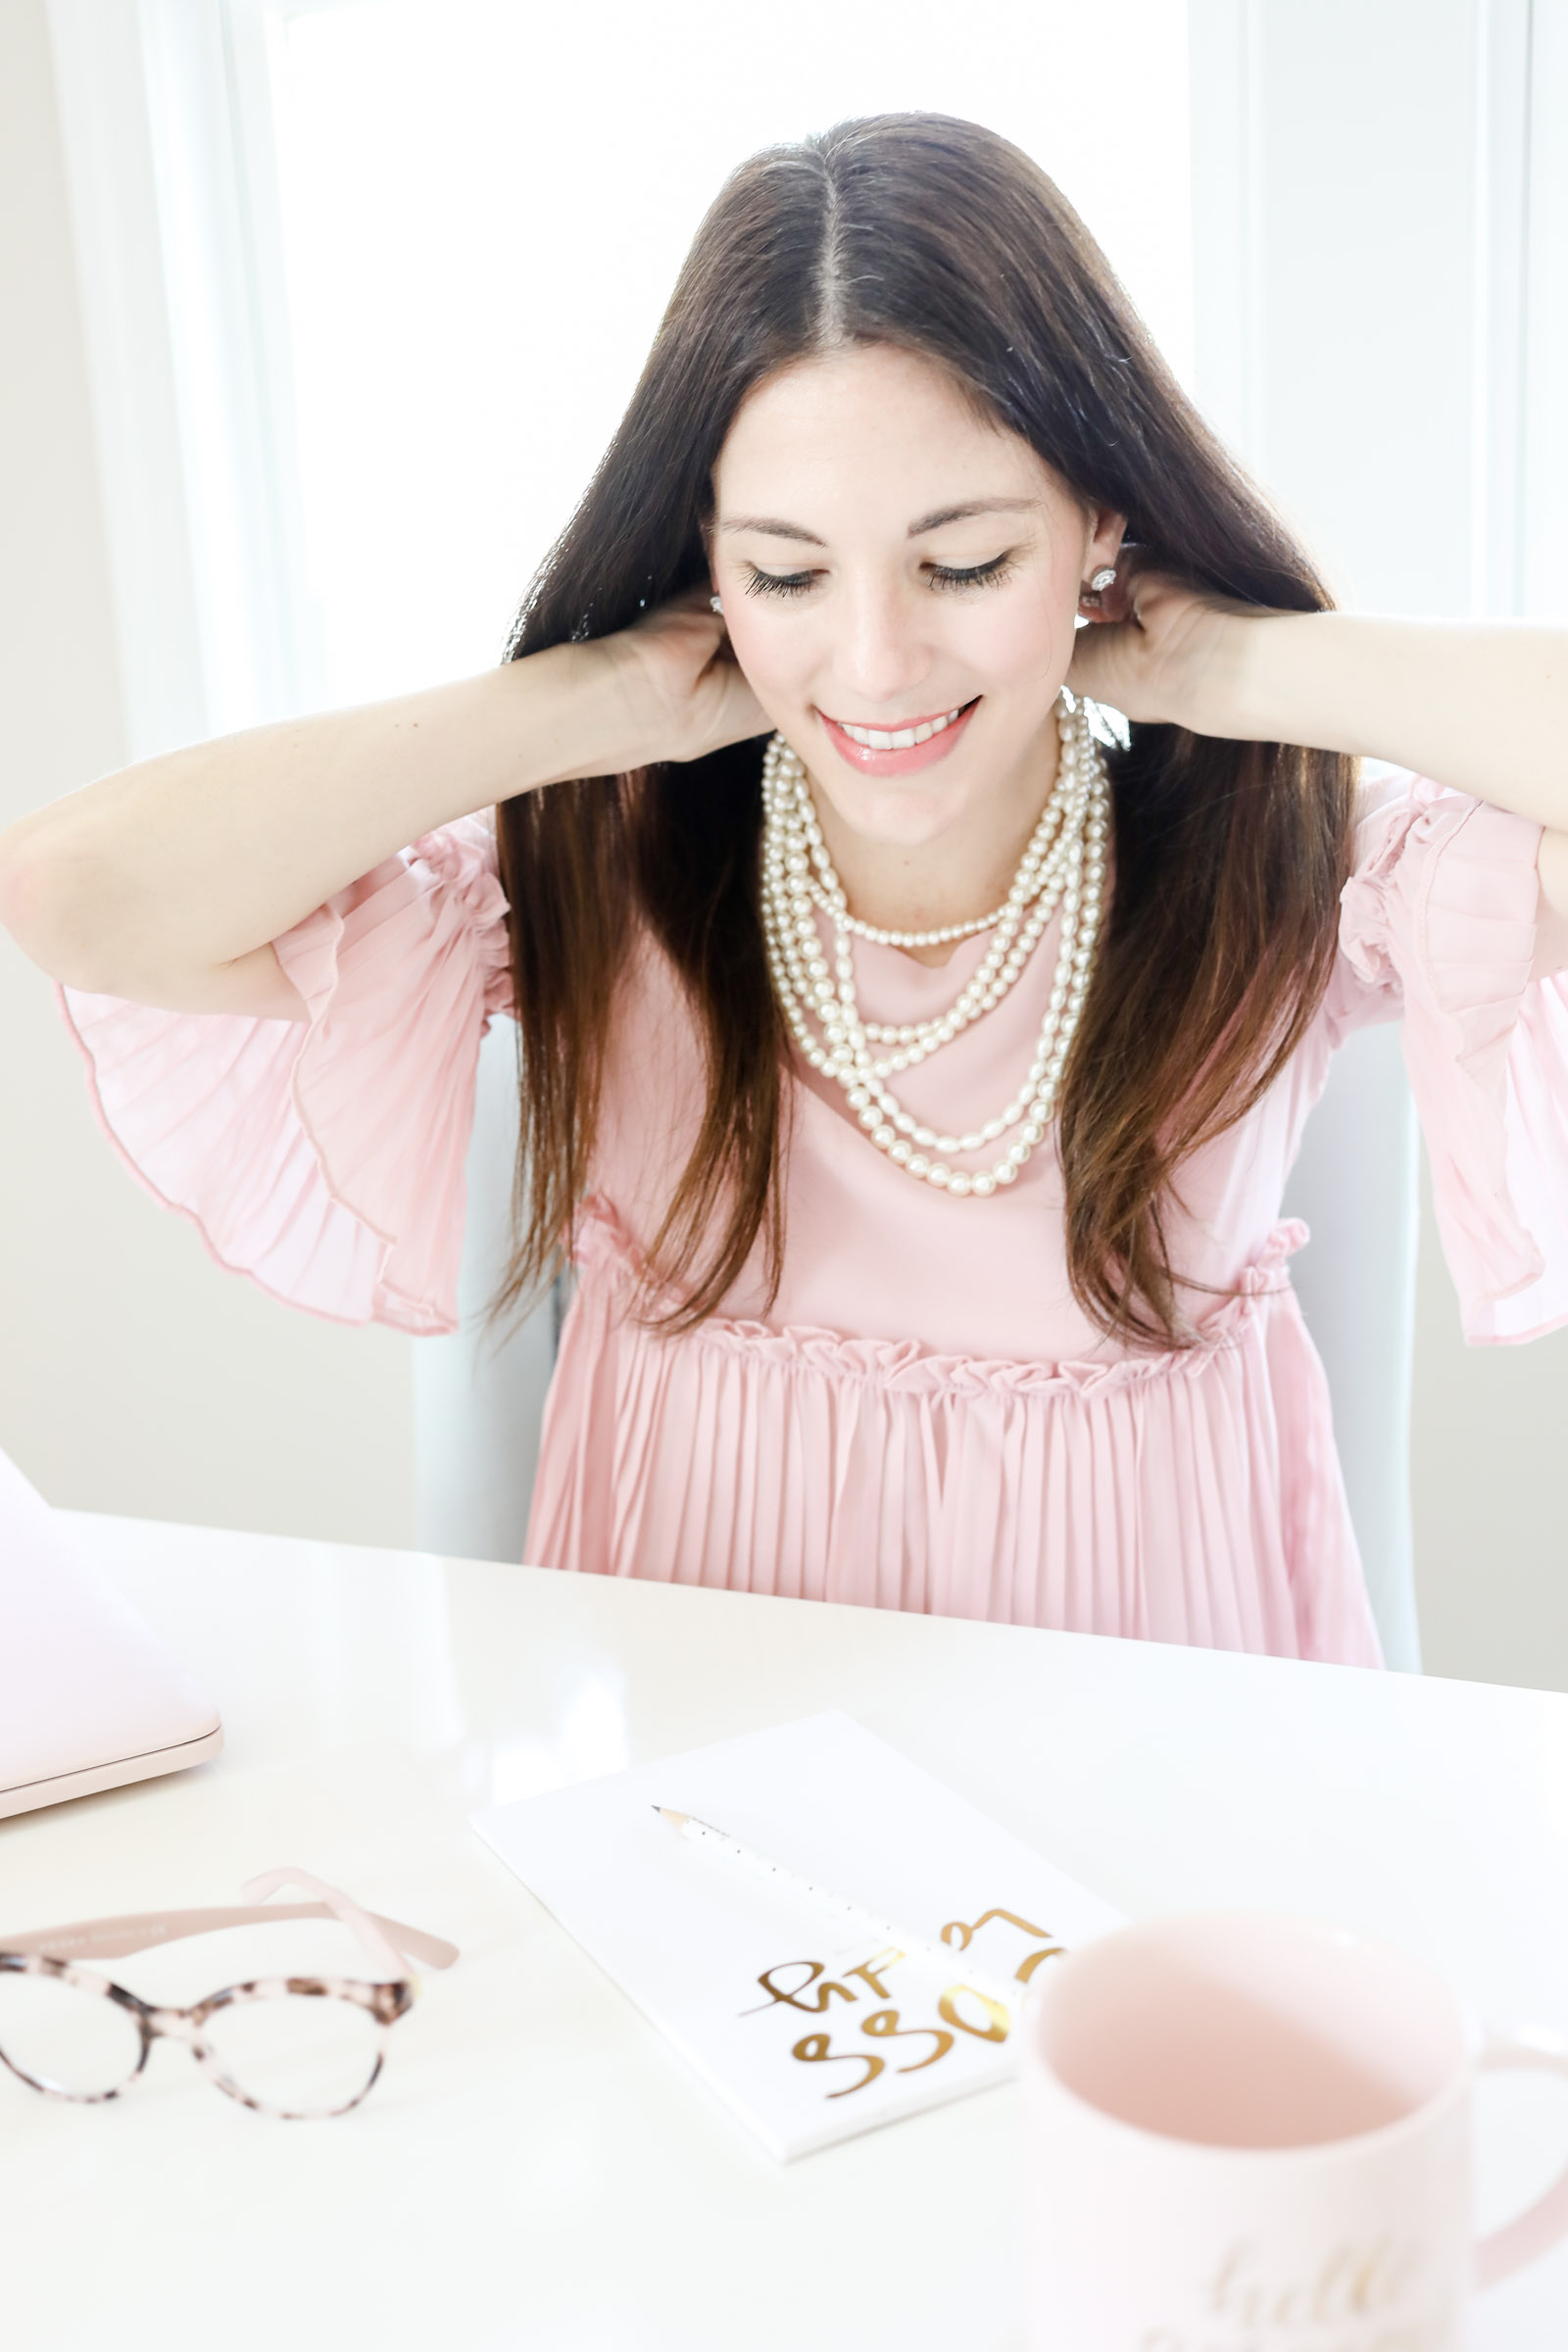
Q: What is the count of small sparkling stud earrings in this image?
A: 2